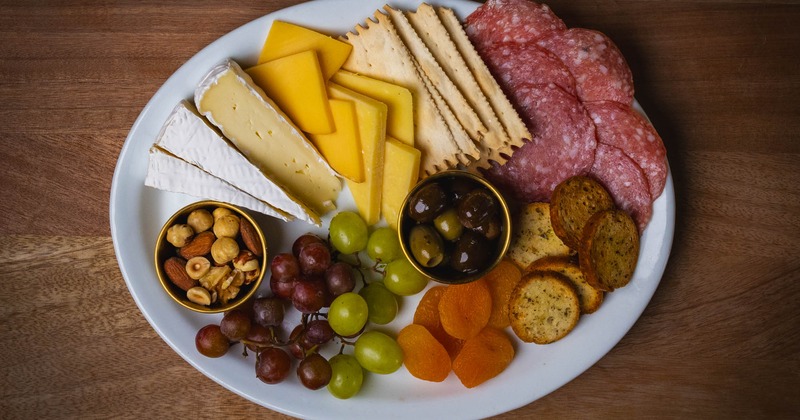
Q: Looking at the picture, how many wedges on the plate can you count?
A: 3